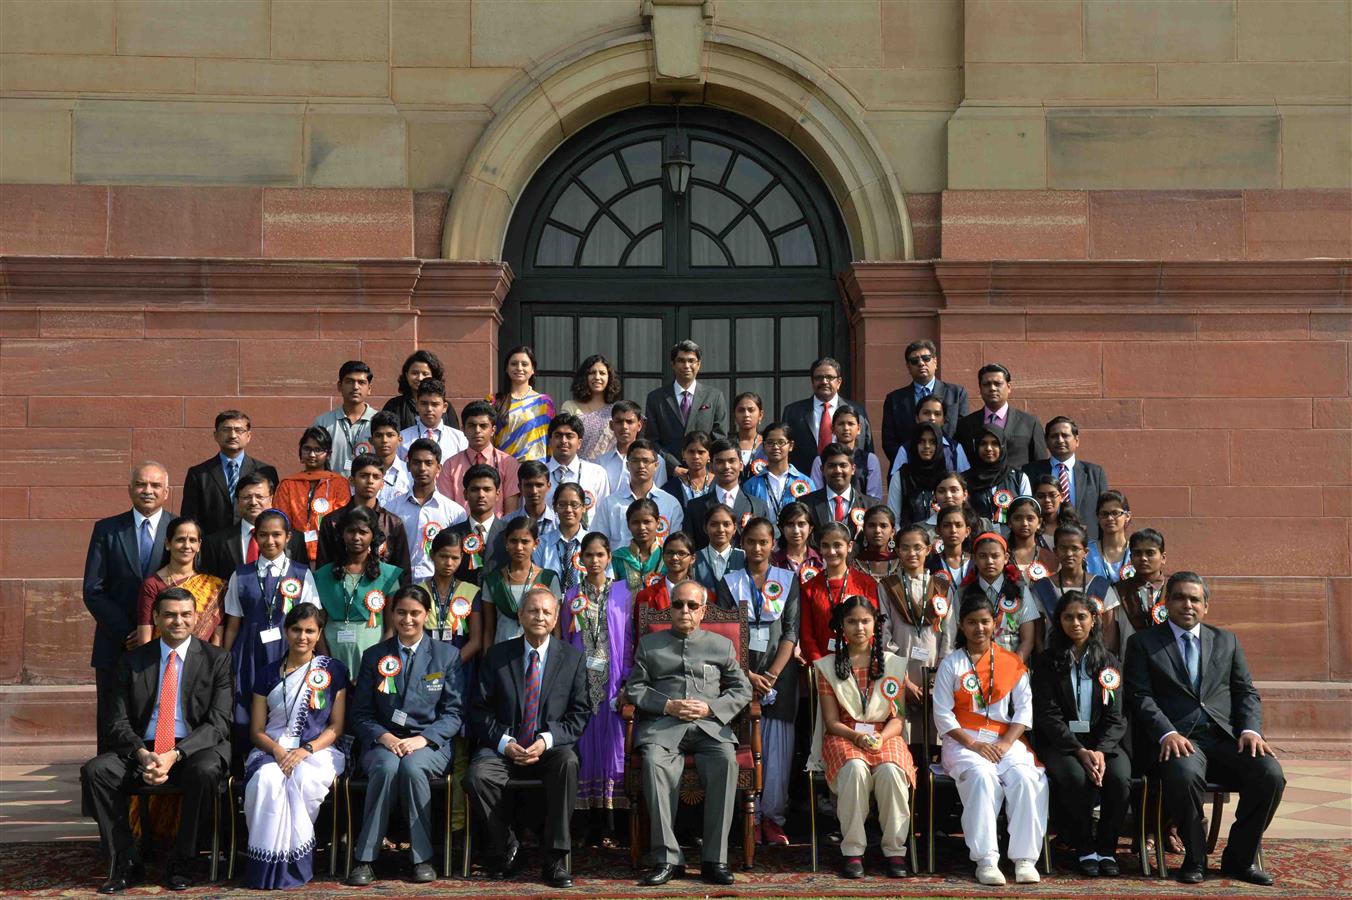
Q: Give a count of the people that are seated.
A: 9